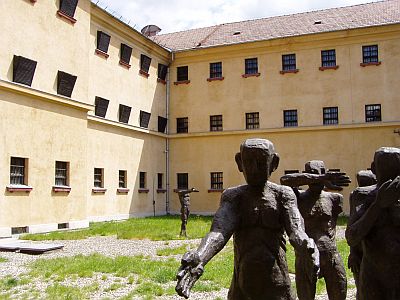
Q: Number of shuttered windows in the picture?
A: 11